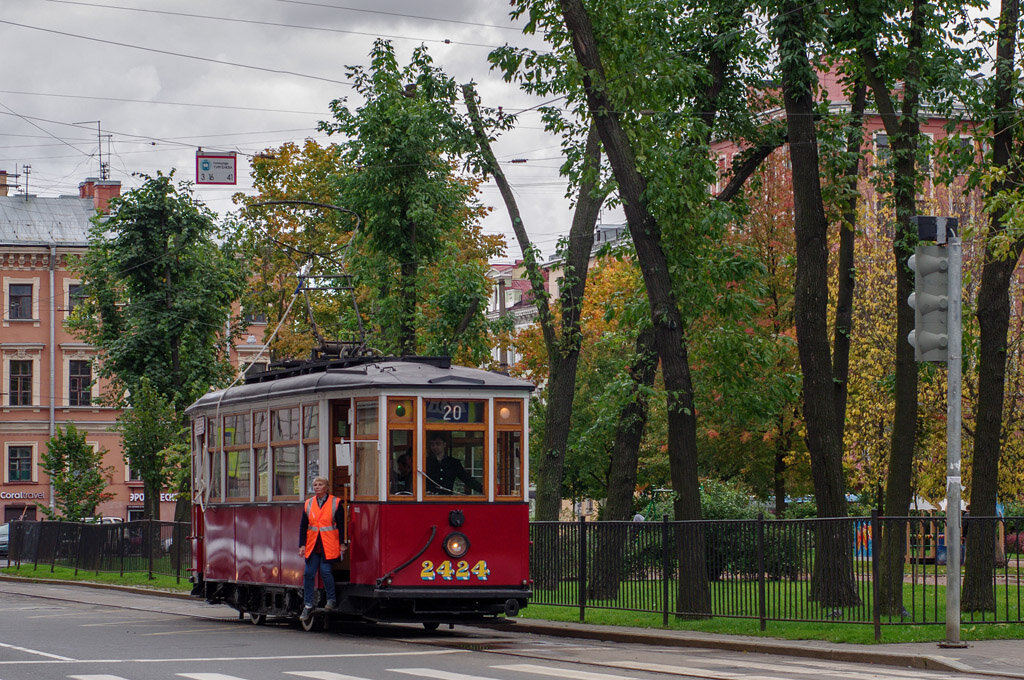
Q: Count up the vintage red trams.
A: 1